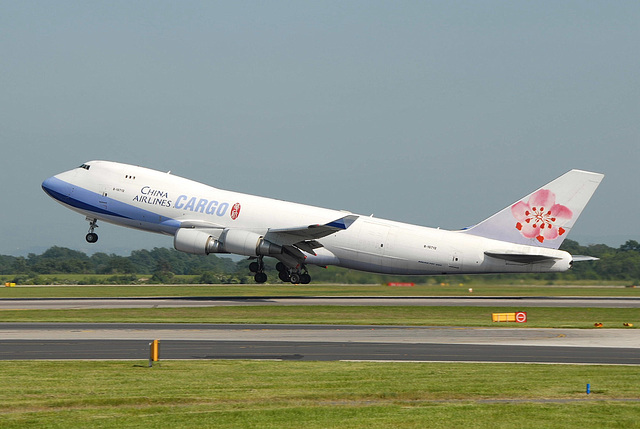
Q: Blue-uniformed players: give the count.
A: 0